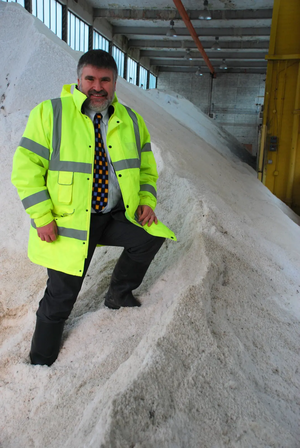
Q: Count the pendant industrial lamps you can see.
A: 6